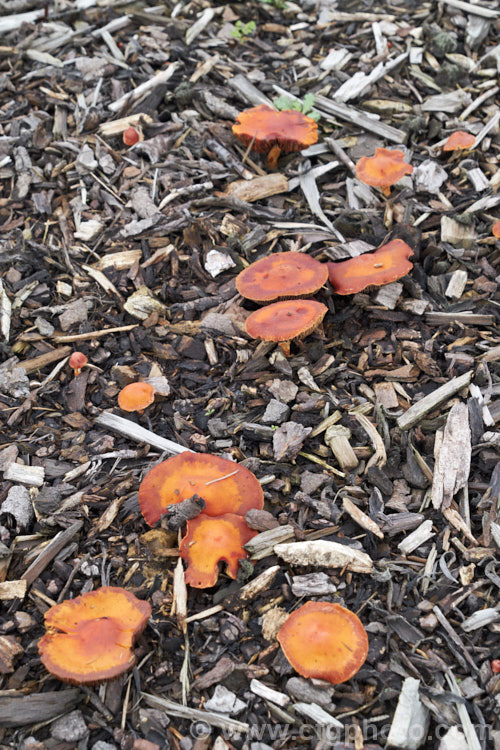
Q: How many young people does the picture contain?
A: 0